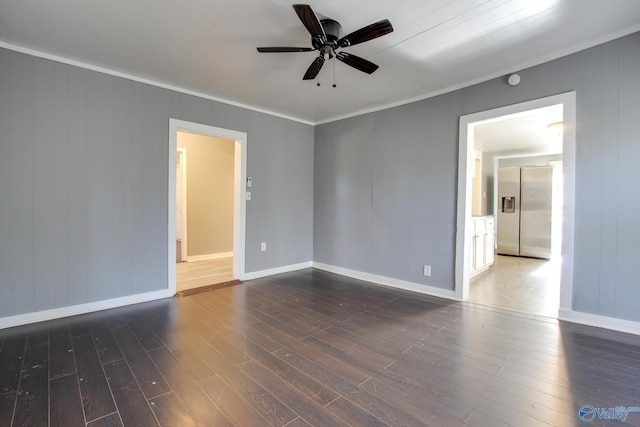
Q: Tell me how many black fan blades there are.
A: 5